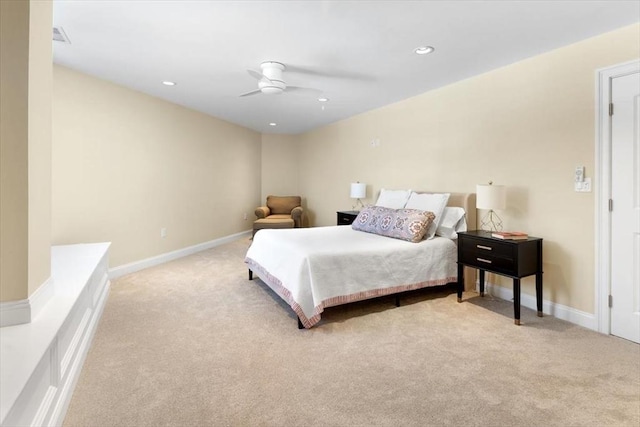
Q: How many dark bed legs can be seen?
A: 3